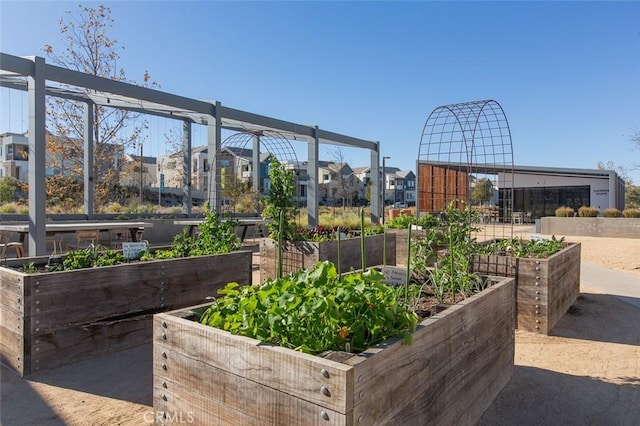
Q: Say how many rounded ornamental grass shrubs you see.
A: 4